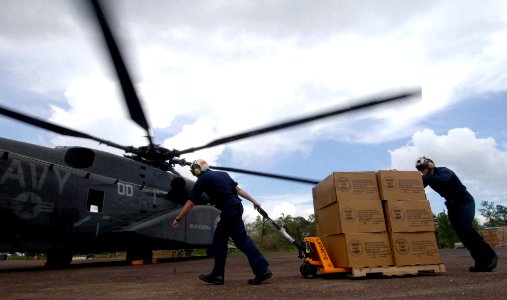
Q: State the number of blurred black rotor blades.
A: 4